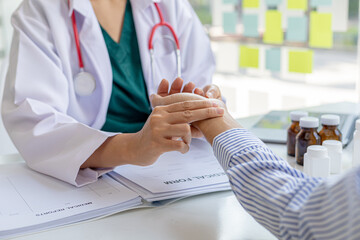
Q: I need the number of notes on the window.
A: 13